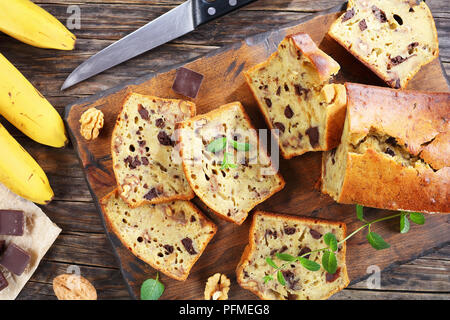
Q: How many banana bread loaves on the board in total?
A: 1